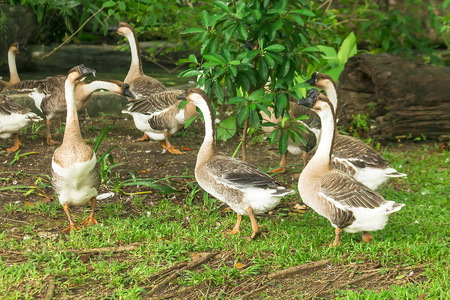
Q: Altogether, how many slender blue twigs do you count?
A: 0